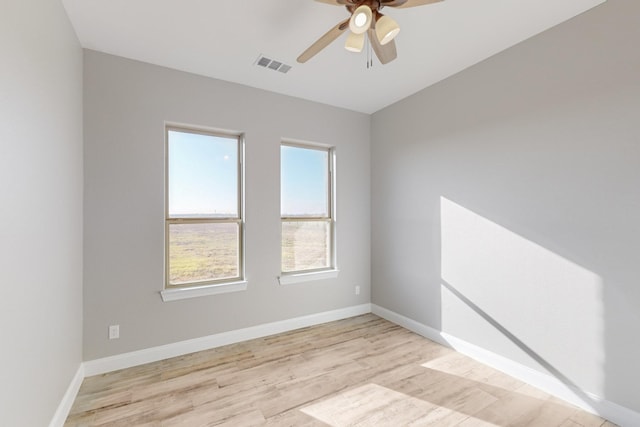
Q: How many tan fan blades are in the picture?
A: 4